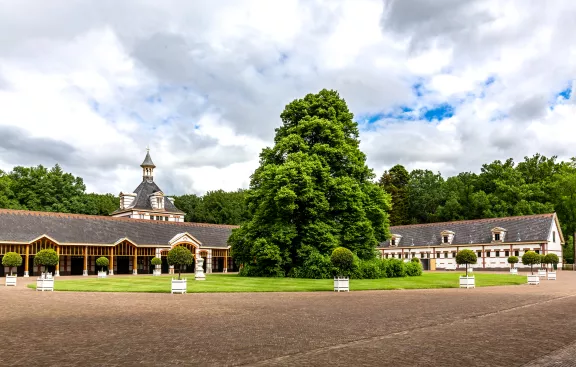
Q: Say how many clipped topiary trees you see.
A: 11